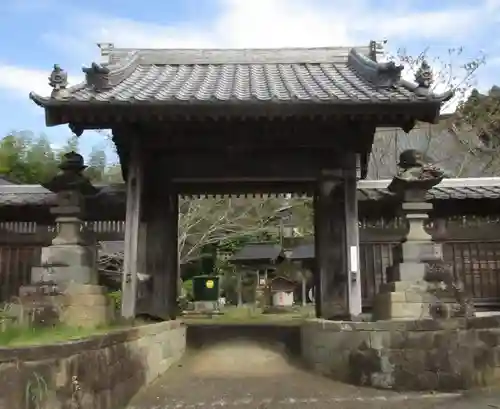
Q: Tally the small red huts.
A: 1